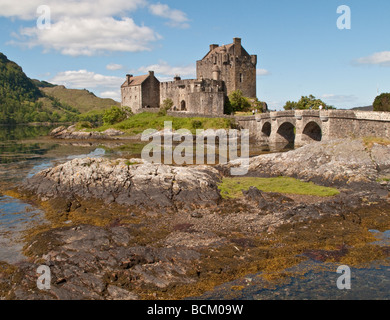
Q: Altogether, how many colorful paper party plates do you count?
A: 0